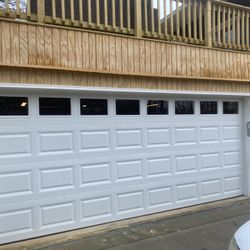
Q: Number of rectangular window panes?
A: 8